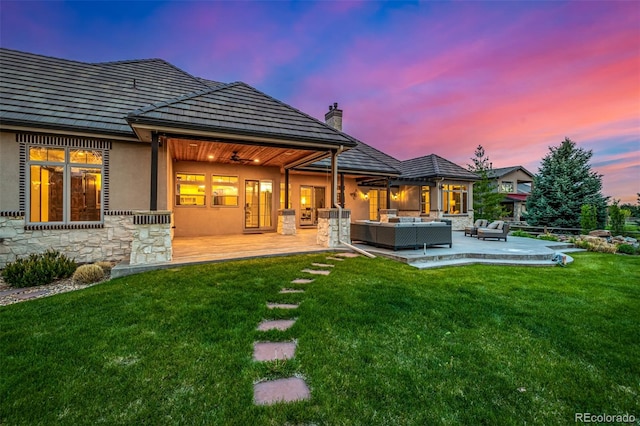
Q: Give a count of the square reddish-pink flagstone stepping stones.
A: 10